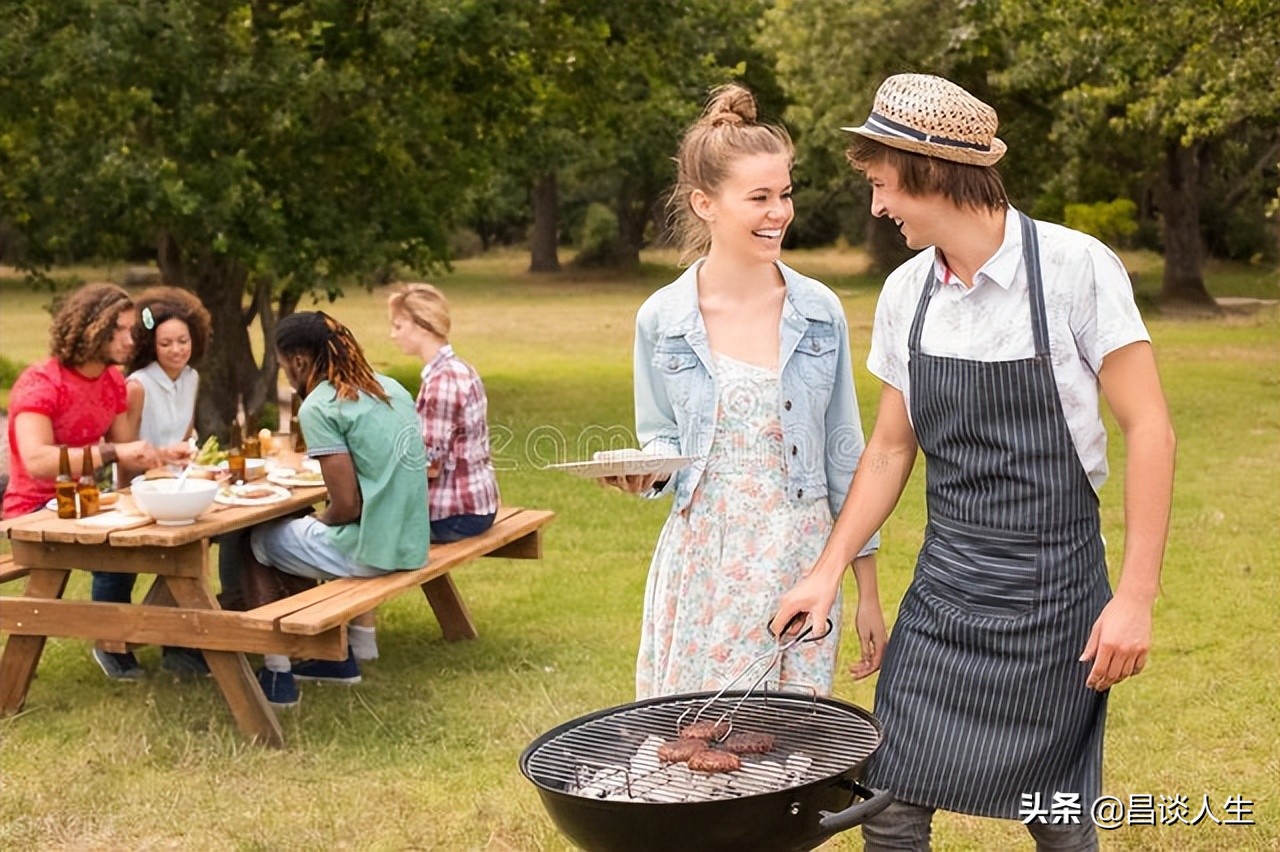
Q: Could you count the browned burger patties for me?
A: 4